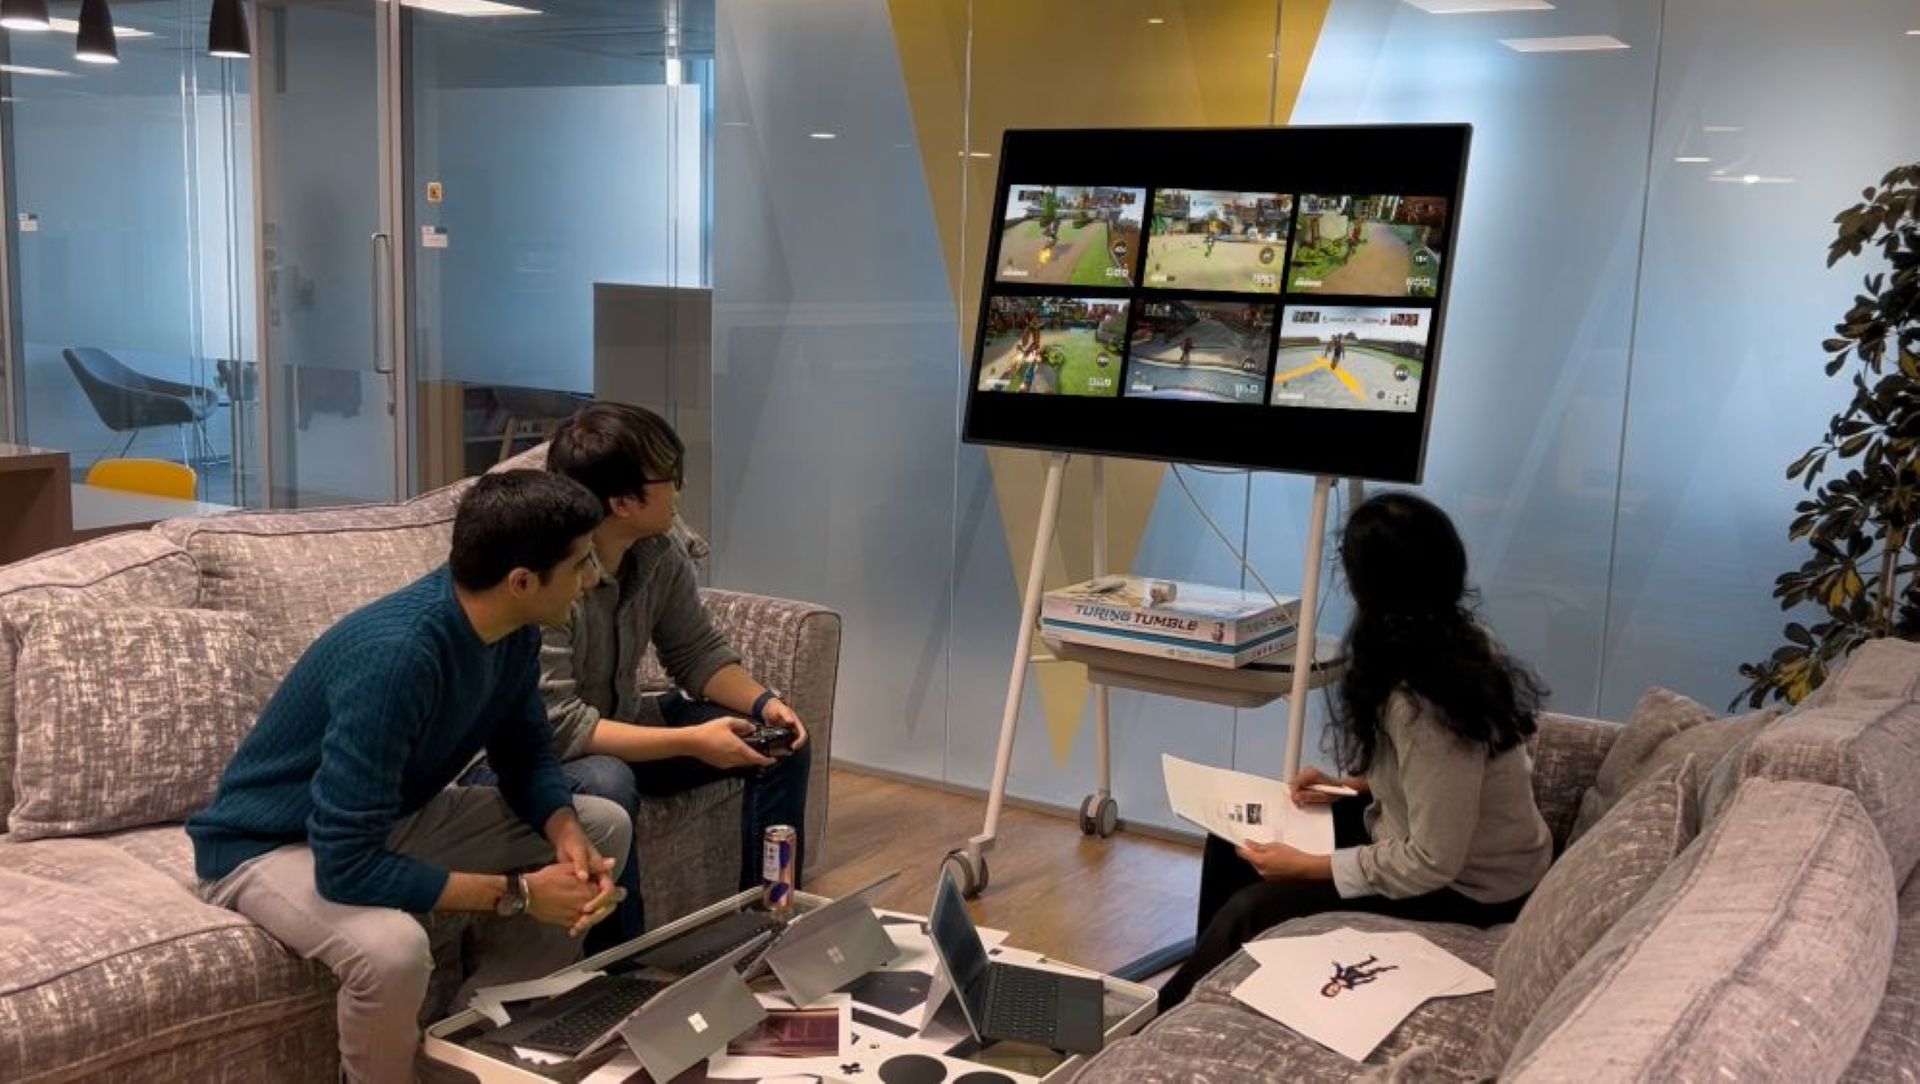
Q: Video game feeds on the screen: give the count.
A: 6